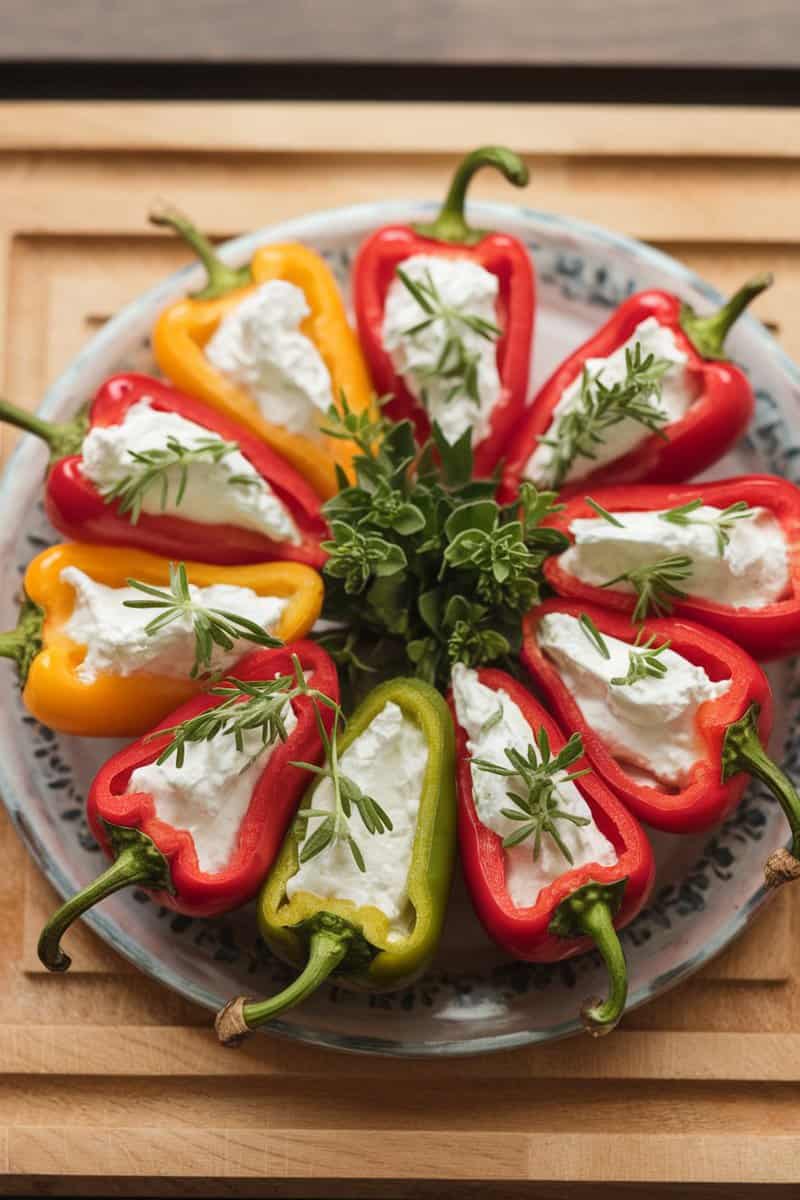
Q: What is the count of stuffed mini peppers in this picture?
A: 10